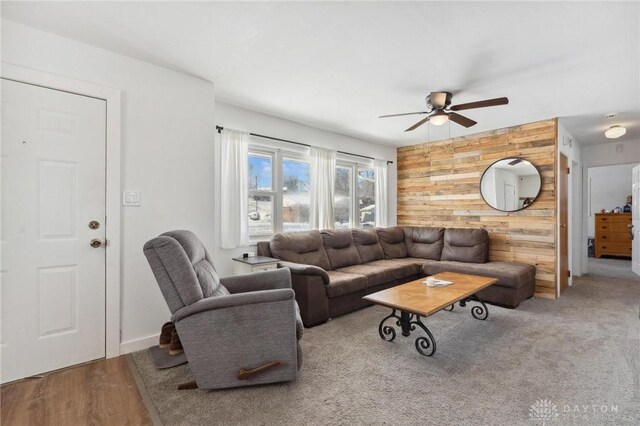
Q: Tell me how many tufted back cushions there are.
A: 6